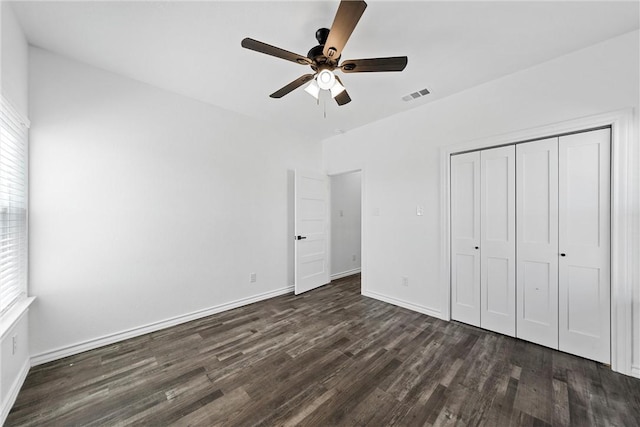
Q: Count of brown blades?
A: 5